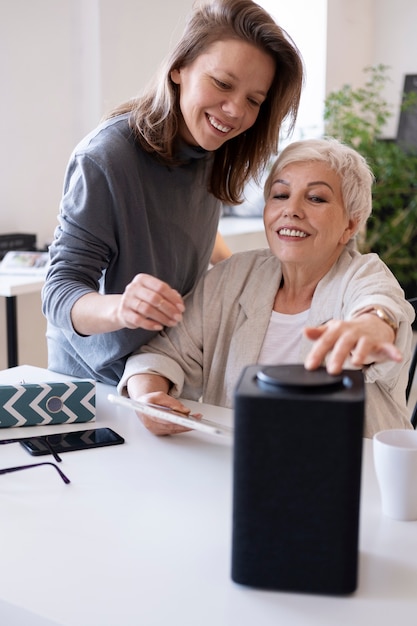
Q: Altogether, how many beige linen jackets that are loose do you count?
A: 1